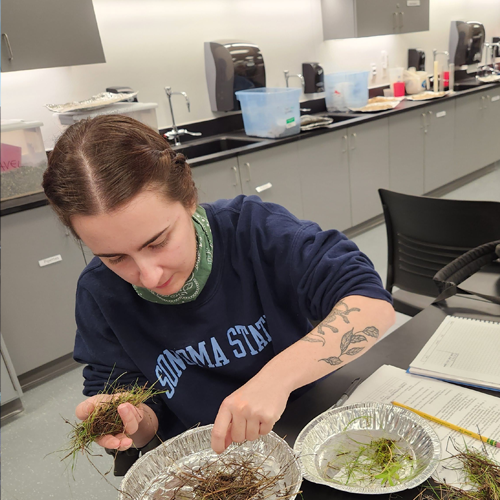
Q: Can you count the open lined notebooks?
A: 1